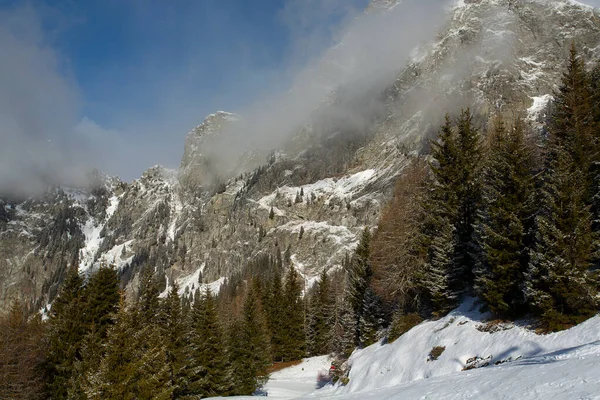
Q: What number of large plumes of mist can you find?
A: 2